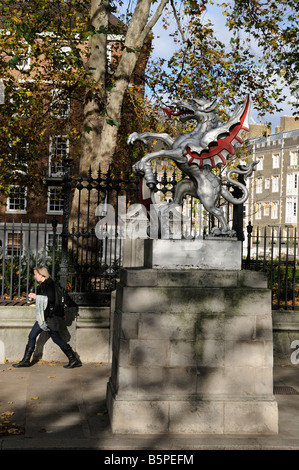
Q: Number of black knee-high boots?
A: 2